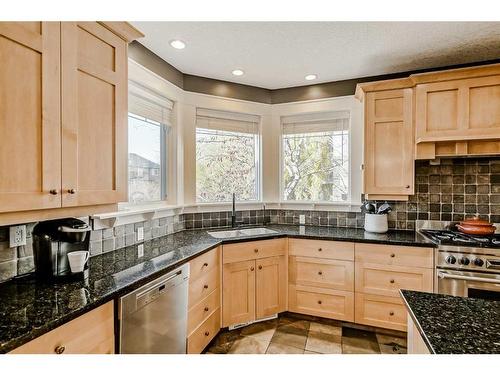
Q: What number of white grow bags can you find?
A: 0